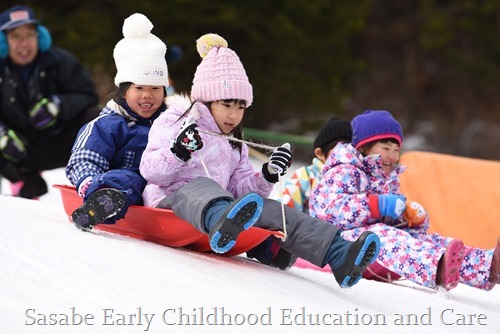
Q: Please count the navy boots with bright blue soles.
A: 2